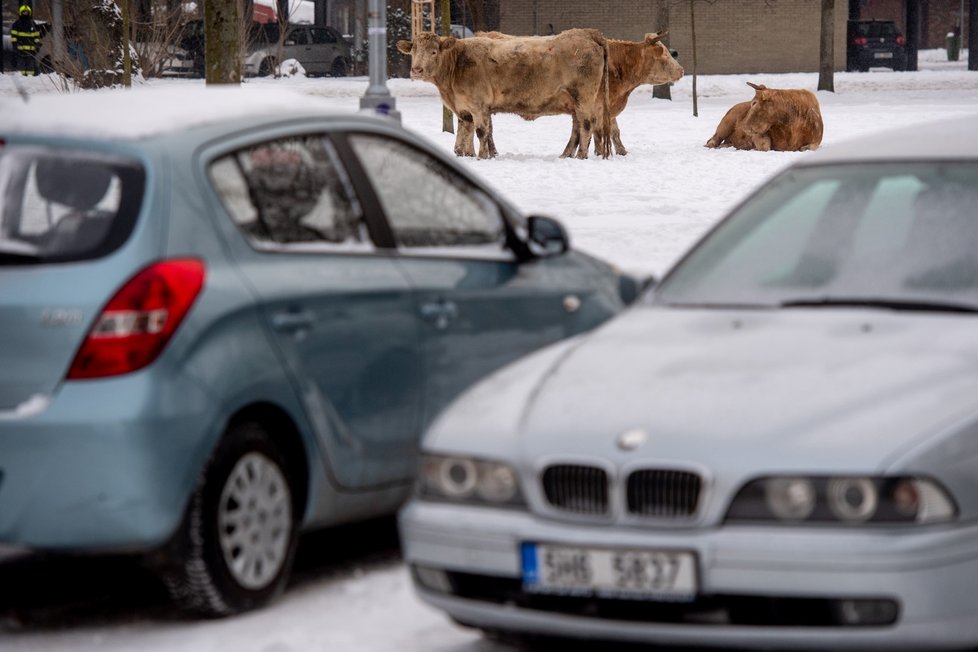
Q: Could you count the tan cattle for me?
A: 3